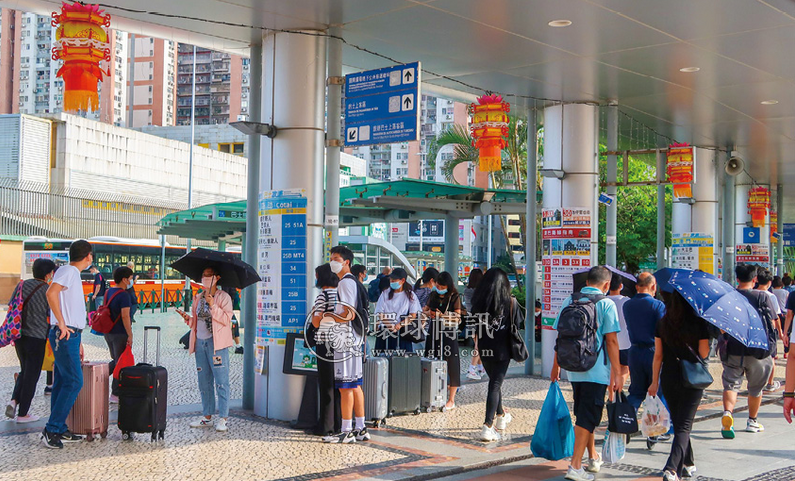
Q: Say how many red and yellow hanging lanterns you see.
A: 5